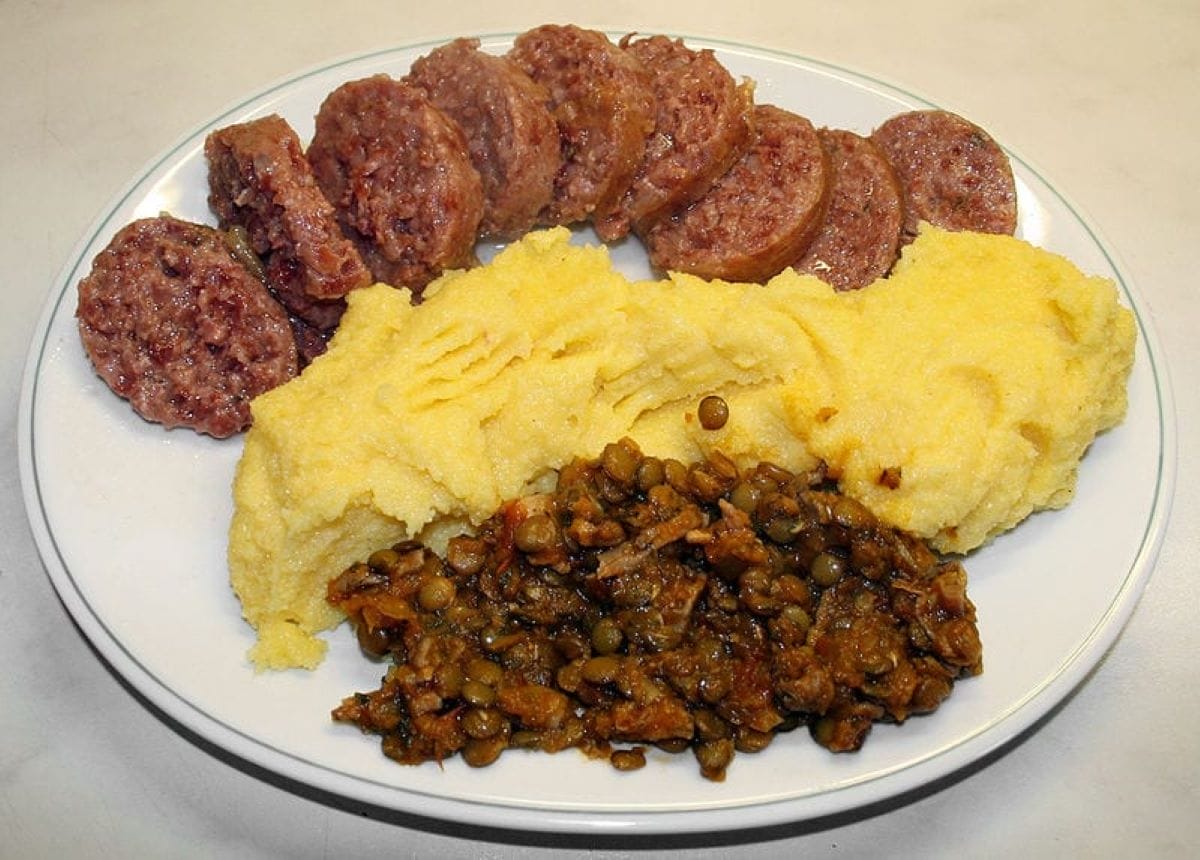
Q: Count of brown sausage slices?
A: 9